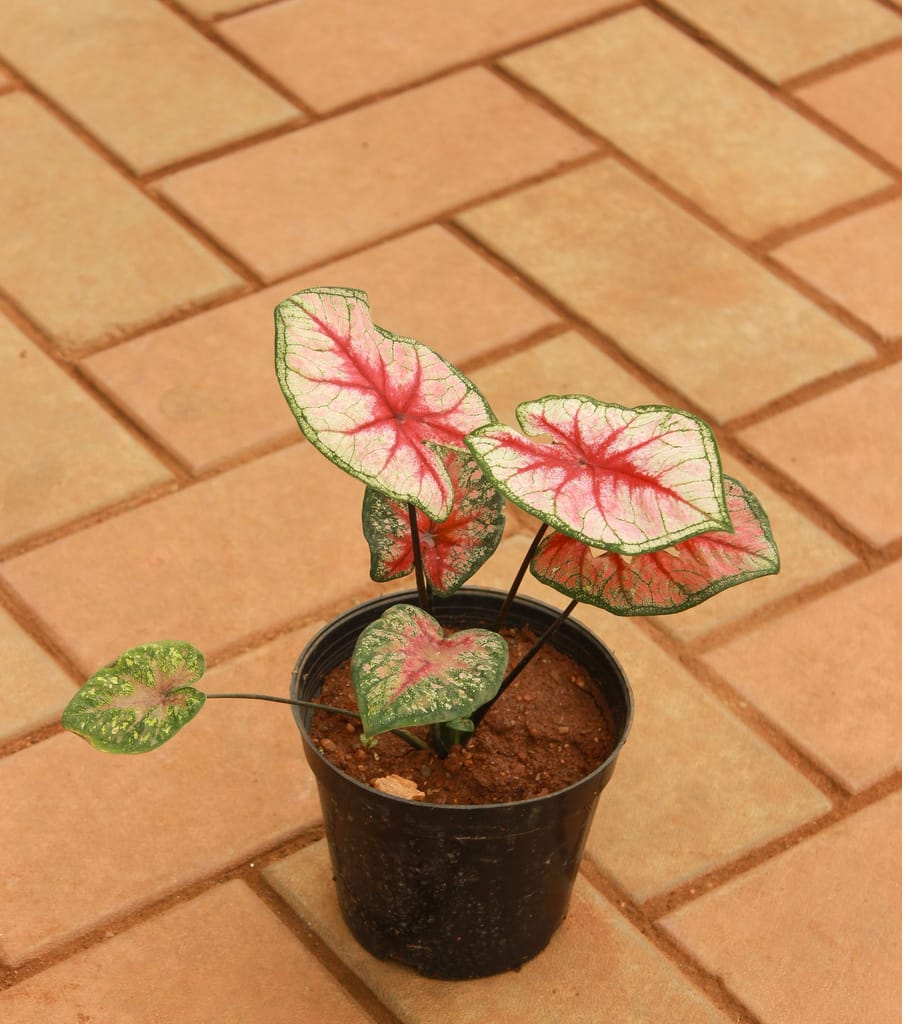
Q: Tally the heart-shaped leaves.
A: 6